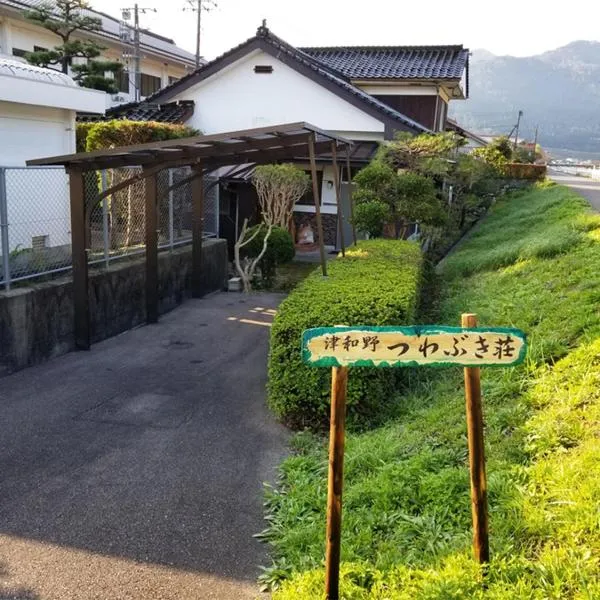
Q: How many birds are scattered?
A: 0